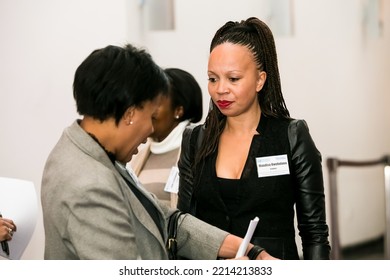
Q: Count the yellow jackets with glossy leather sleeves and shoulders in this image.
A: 0